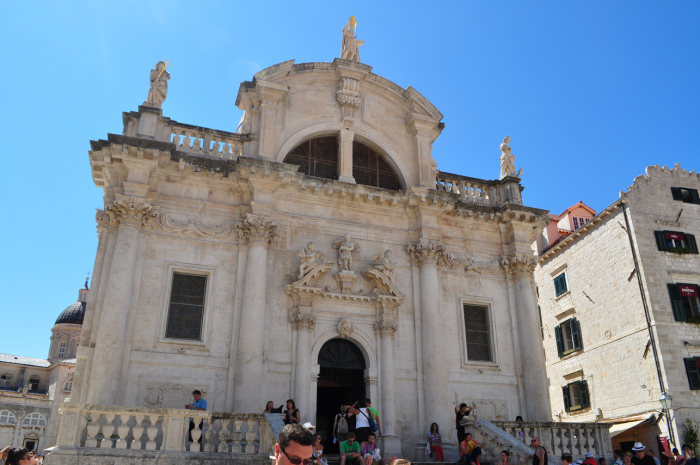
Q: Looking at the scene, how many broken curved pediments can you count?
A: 1